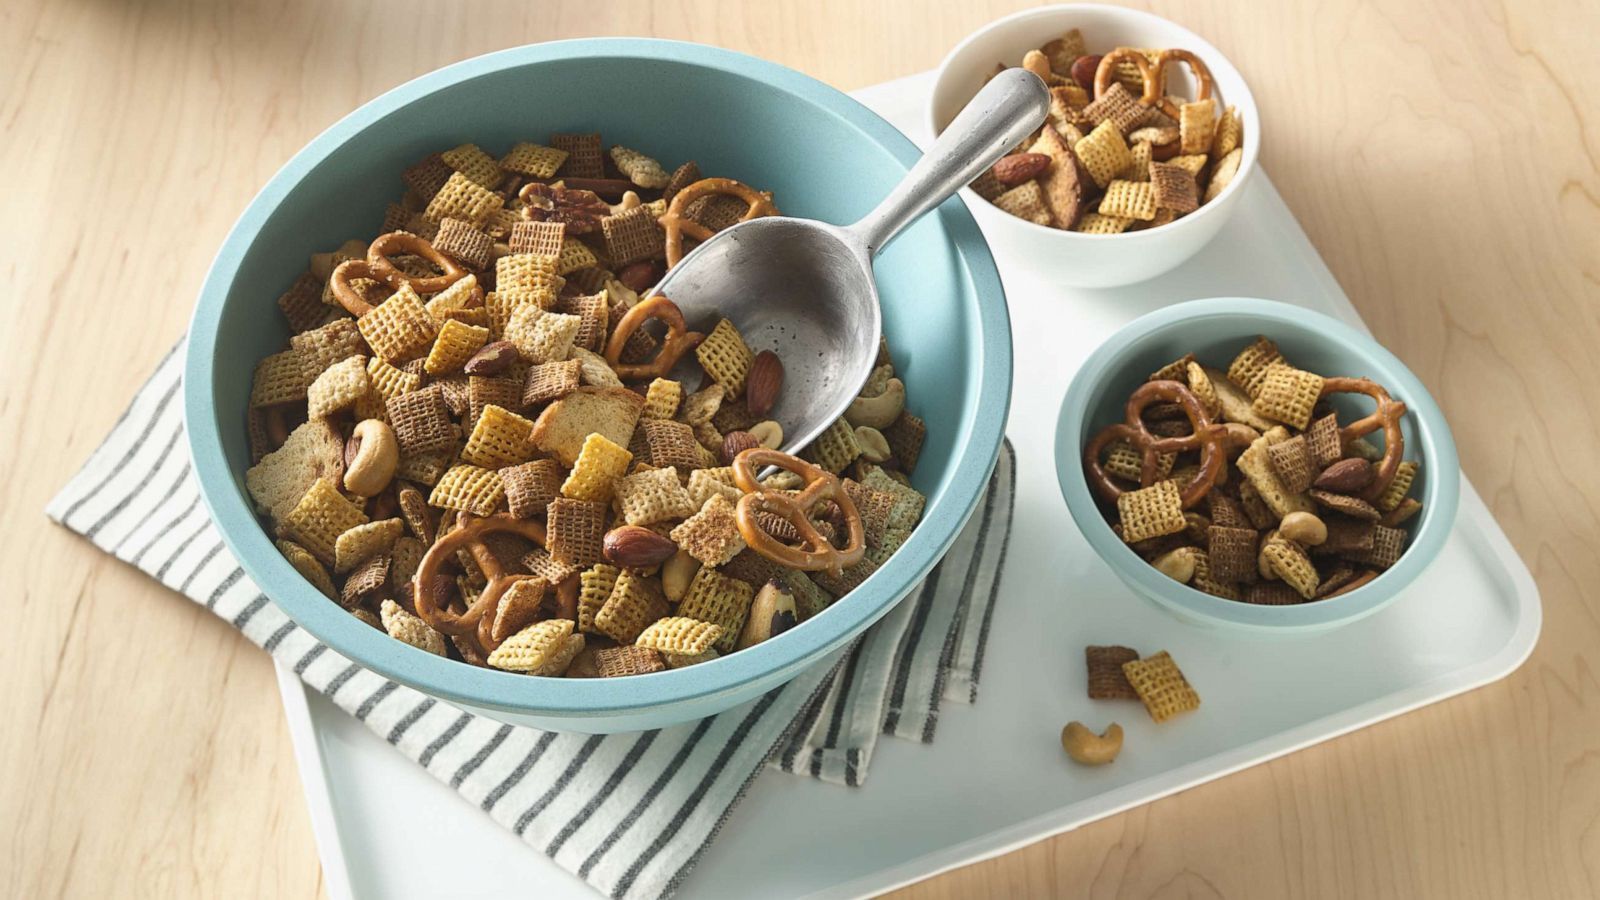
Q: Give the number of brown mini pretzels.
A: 8